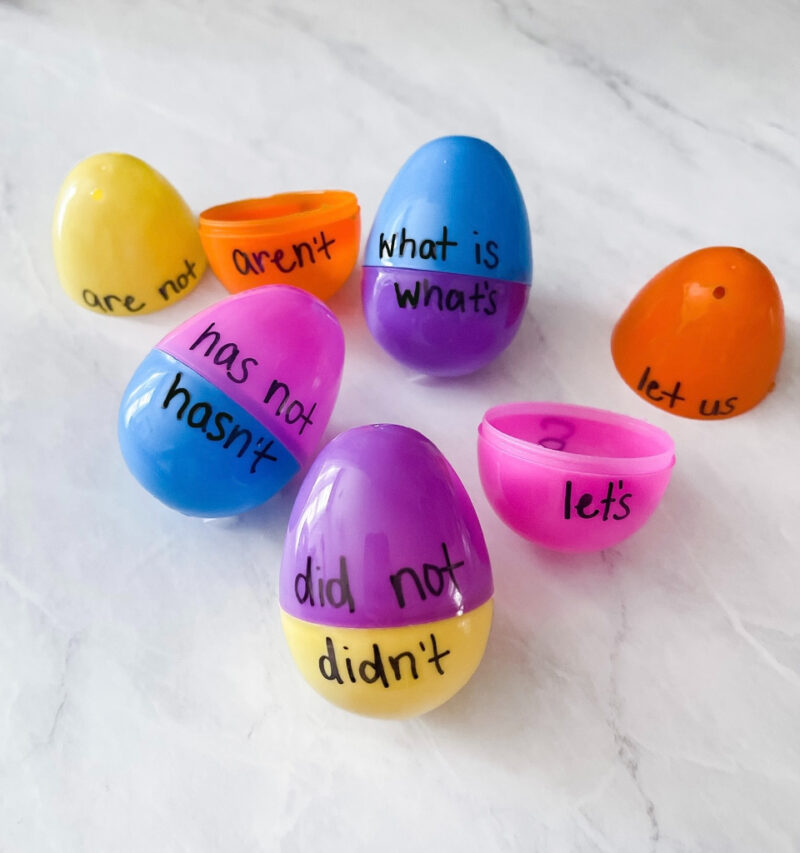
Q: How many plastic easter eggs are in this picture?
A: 5